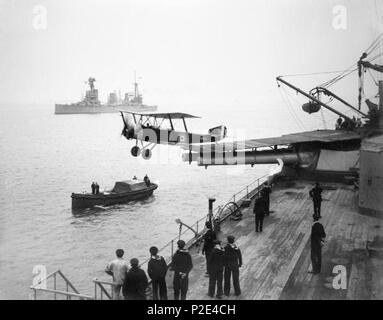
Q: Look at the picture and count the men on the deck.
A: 11